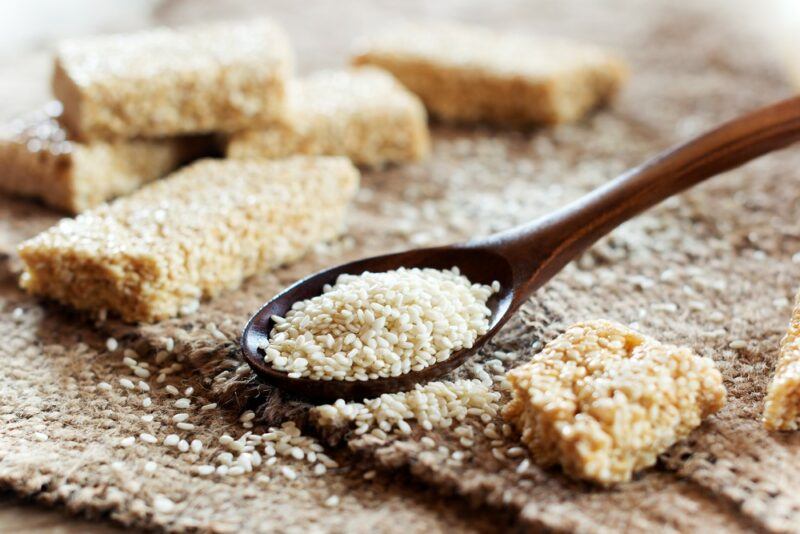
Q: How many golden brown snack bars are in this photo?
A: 7